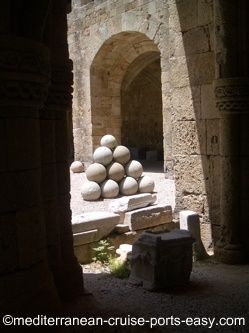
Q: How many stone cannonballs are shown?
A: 11